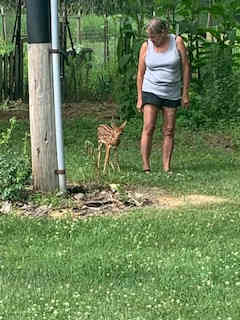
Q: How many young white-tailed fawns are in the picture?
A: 1